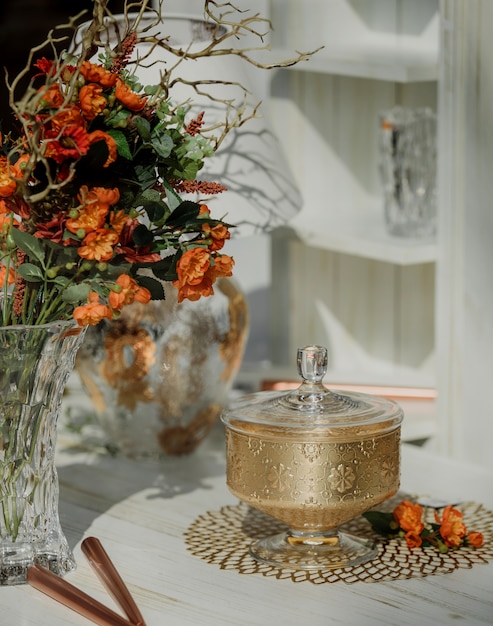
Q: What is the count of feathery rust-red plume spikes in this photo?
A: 4